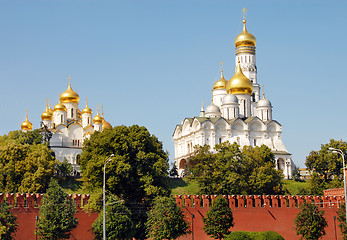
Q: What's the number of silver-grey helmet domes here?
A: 3